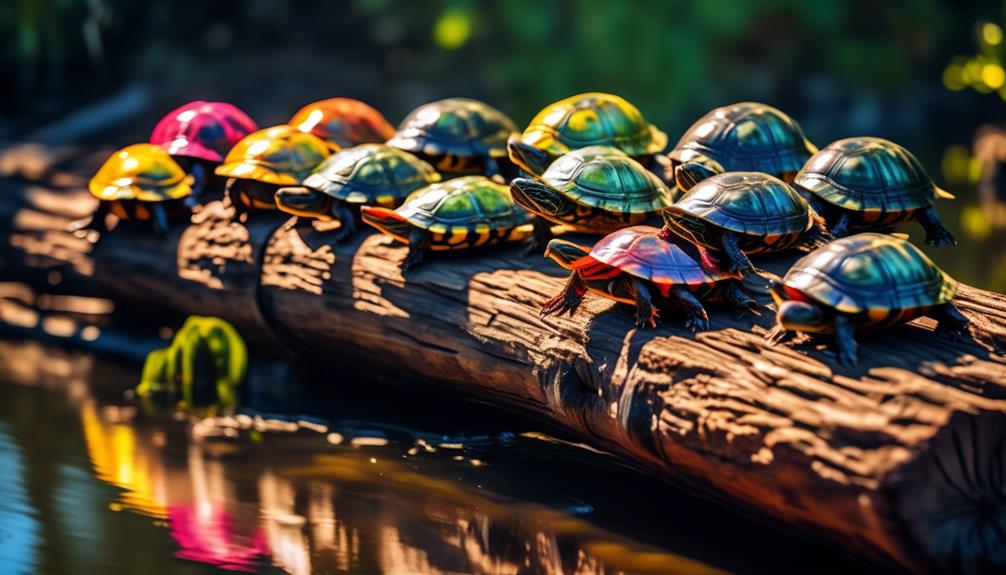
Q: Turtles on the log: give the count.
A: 14